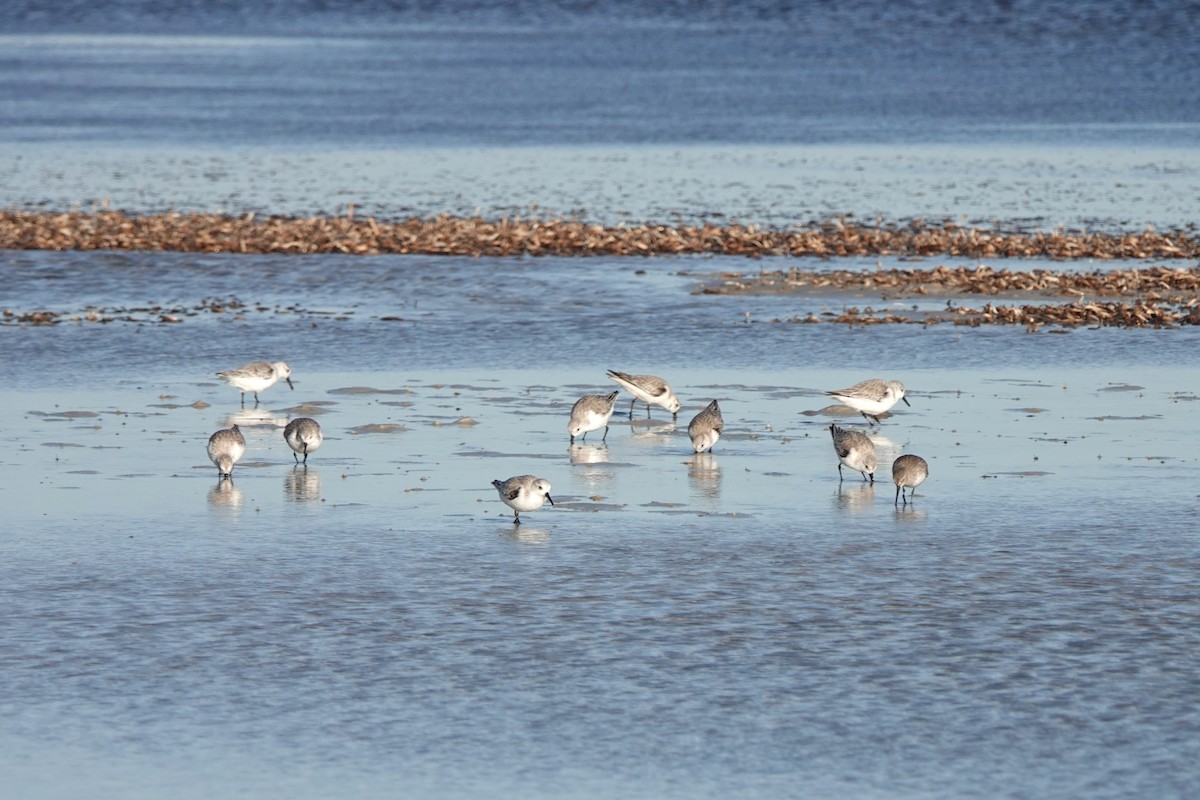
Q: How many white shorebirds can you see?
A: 10